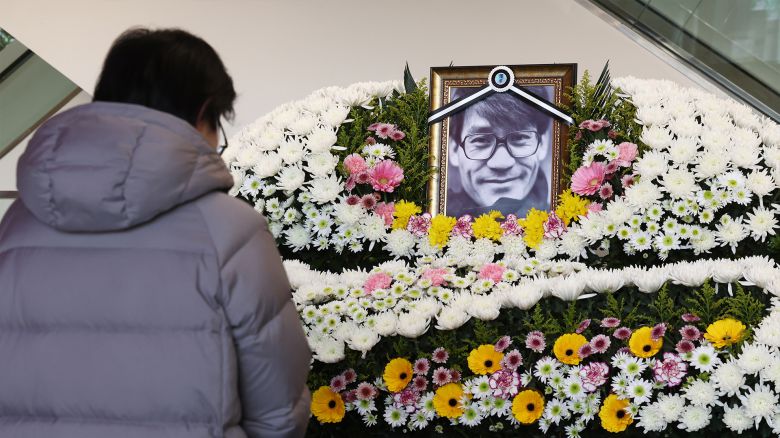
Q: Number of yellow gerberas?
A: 9